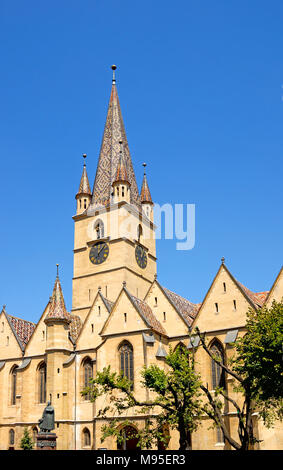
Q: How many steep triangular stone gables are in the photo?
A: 7